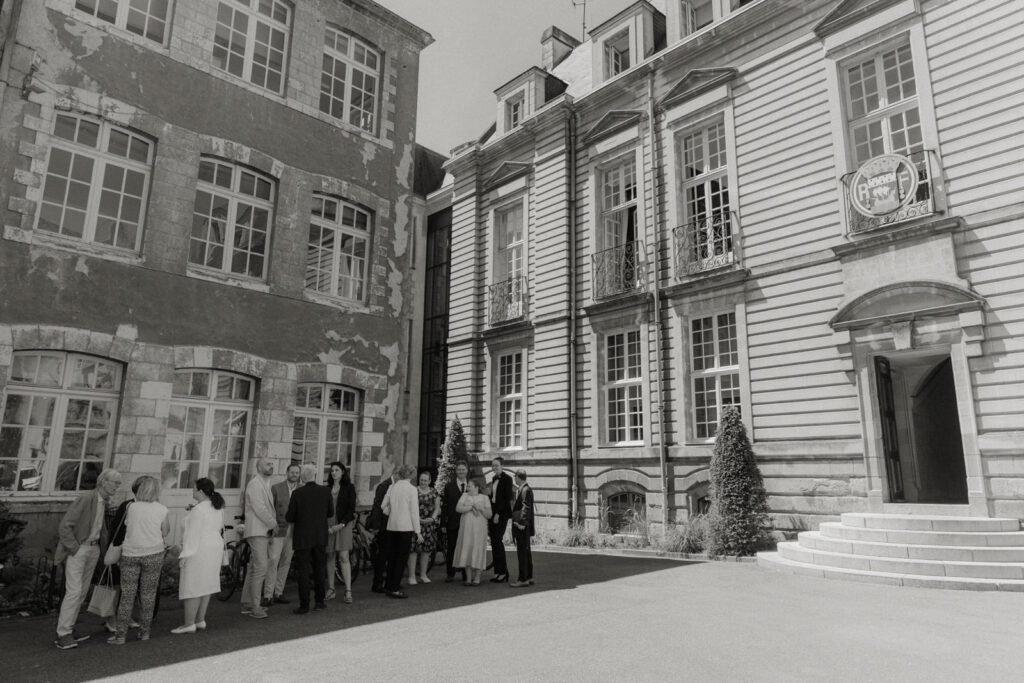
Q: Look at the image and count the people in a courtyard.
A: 15